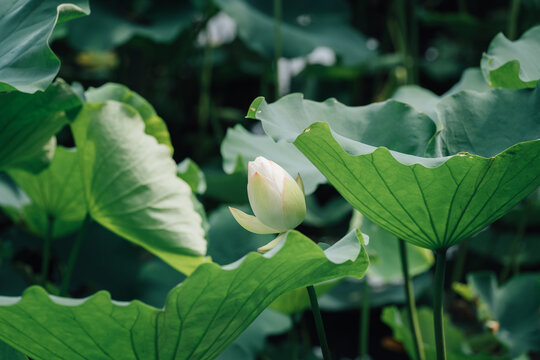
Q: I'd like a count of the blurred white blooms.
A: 2